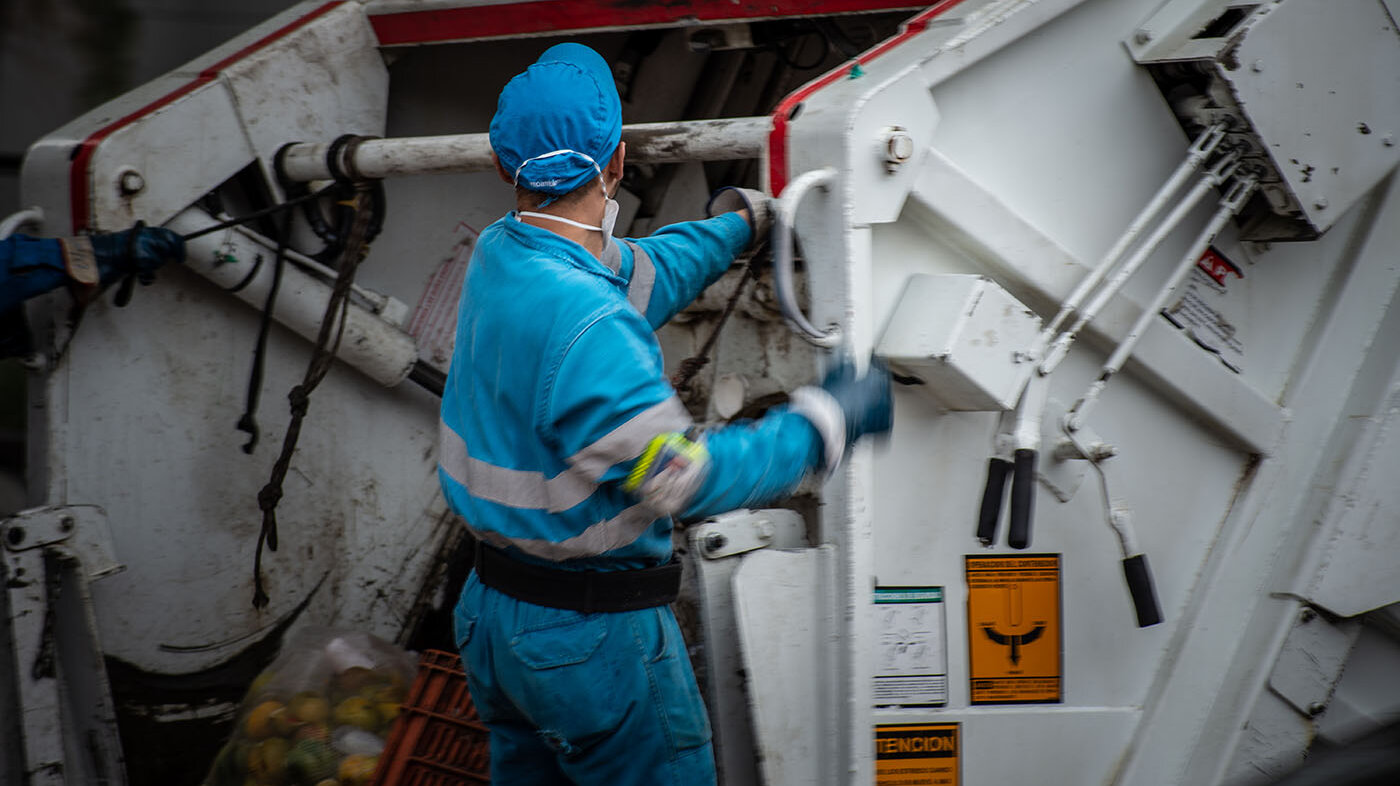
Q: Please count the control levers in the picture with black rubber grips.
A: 3